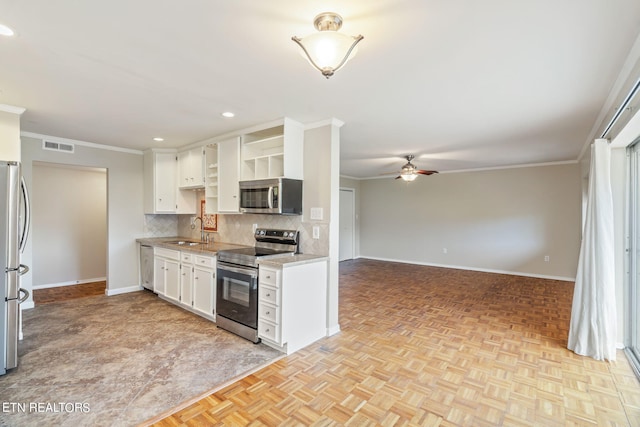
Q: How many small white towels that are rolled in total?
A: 0